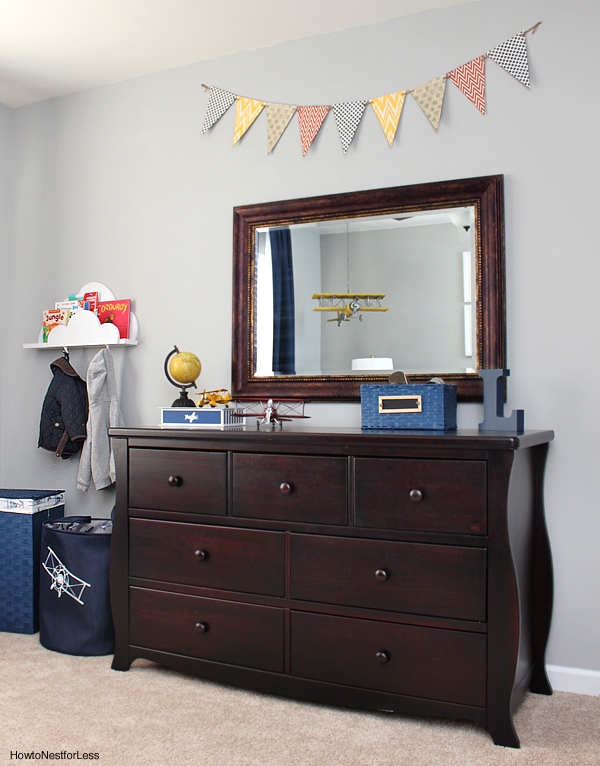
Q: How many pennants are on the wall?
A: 9